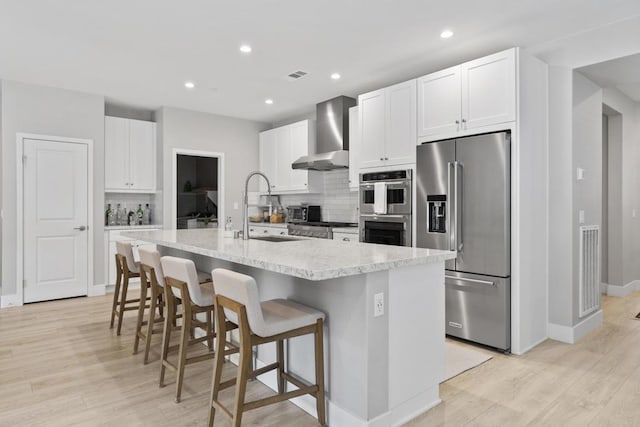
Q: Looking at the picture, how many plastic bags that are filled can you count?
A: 0